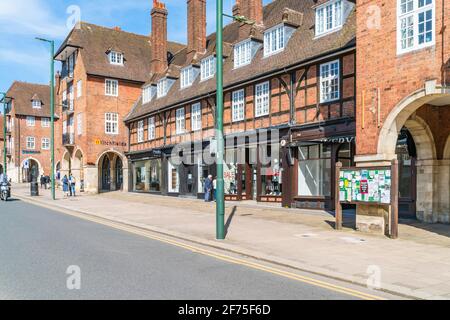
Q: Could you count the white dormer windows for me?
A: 9